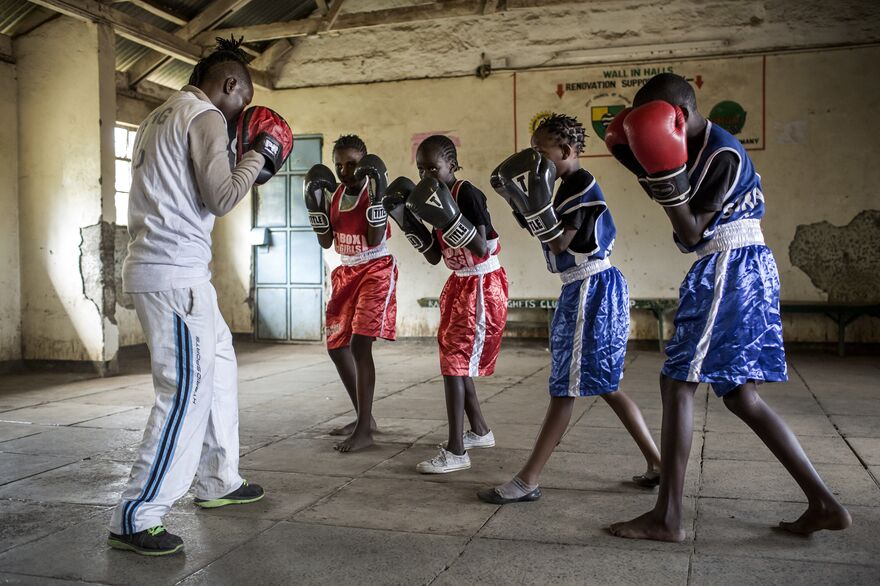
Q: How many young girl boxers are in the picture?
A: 4